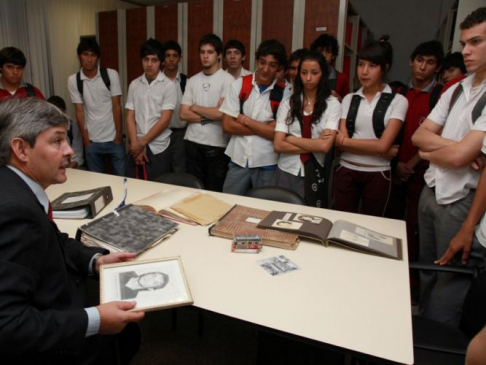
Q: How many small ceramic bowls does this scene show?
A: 0